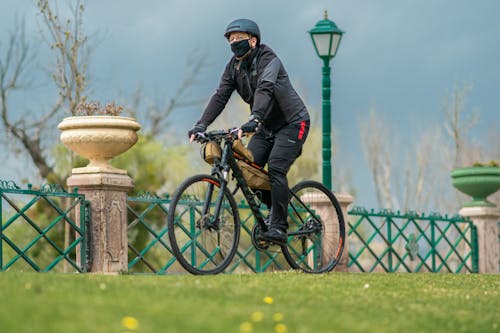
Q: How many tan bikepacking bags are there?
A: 3